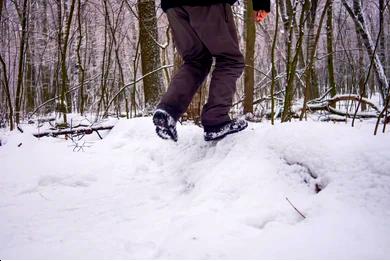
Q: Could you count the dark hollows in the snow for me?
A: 1